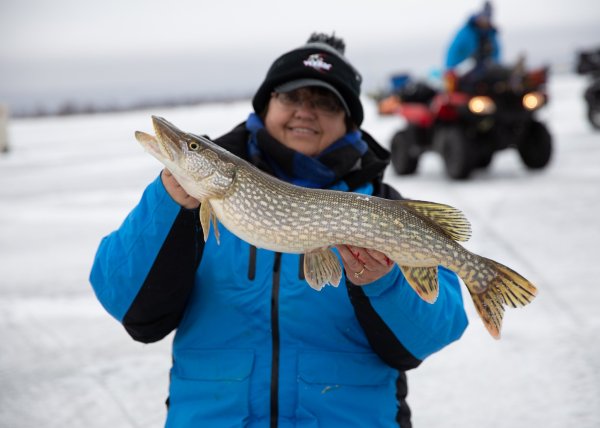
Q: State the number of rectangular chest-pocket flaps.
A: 2